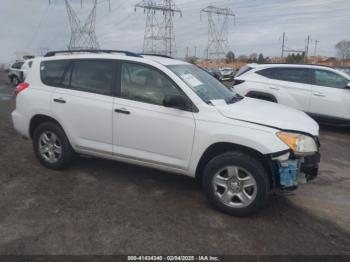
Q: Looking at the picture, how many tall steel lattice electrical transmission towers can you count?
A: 3